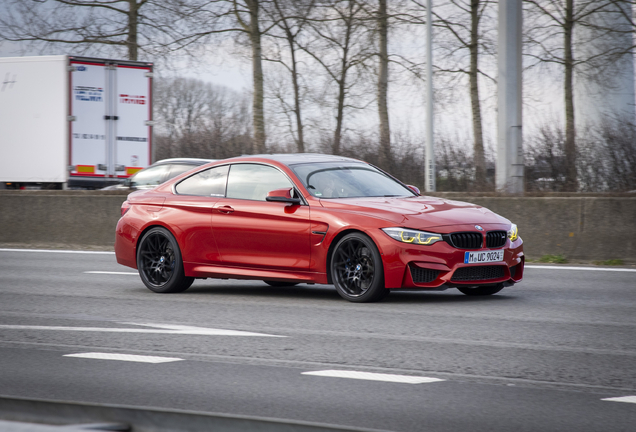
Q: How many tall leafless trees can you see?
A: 7